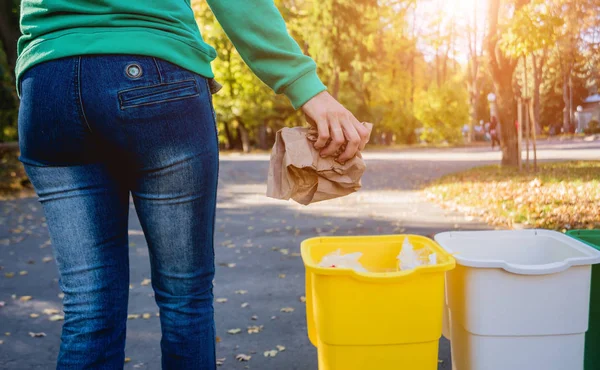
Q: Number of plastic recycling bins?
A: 3